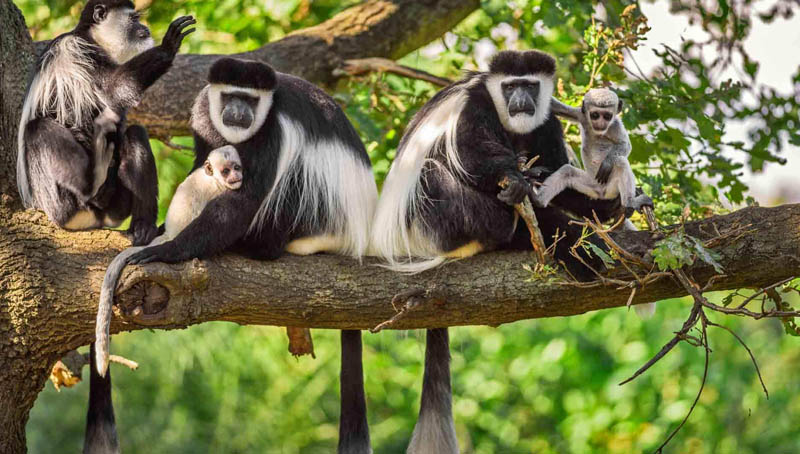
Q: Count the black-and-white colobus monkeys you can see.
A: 5